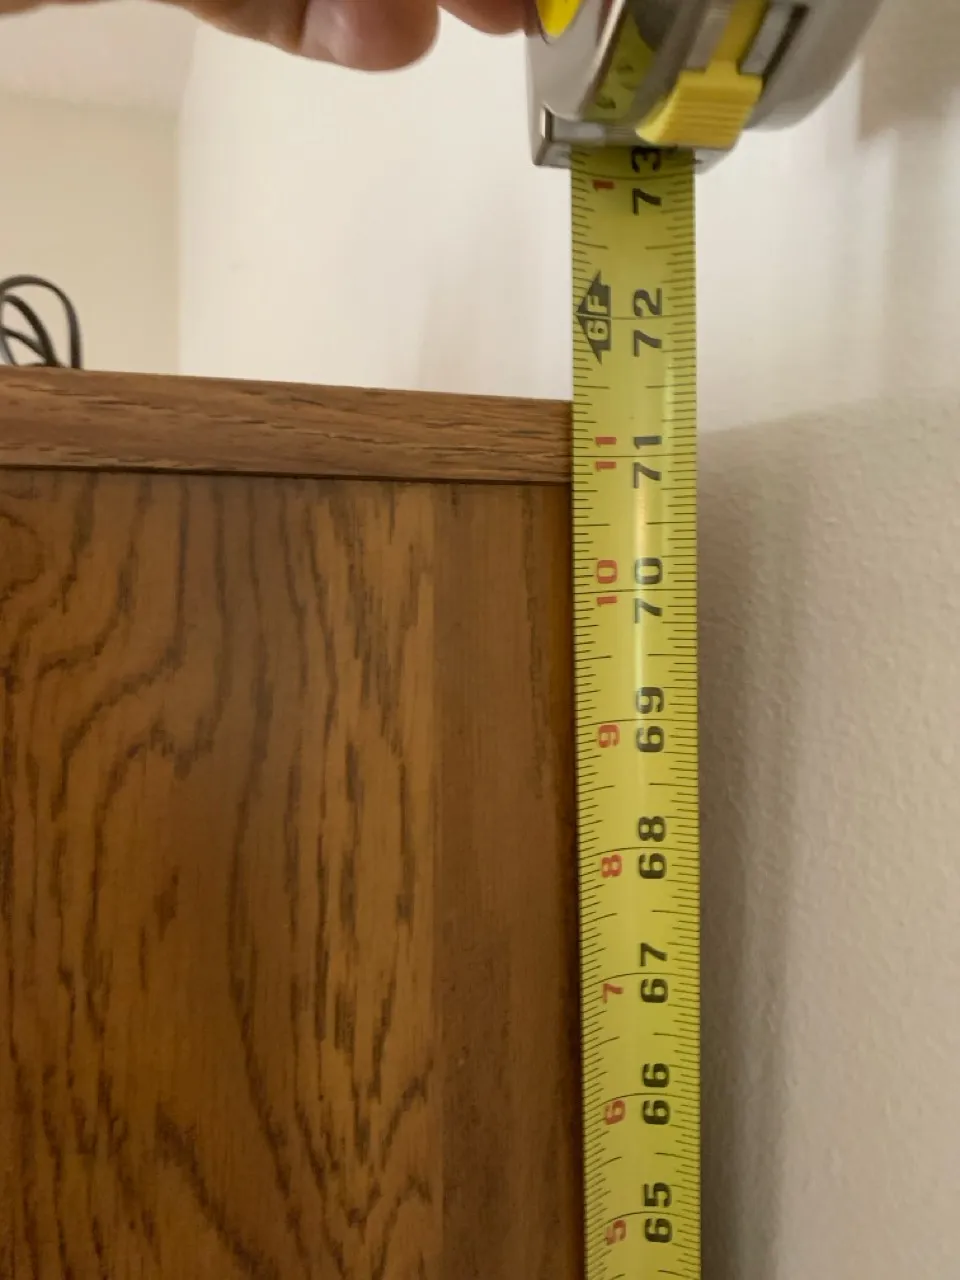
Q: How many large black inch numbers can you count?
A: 9